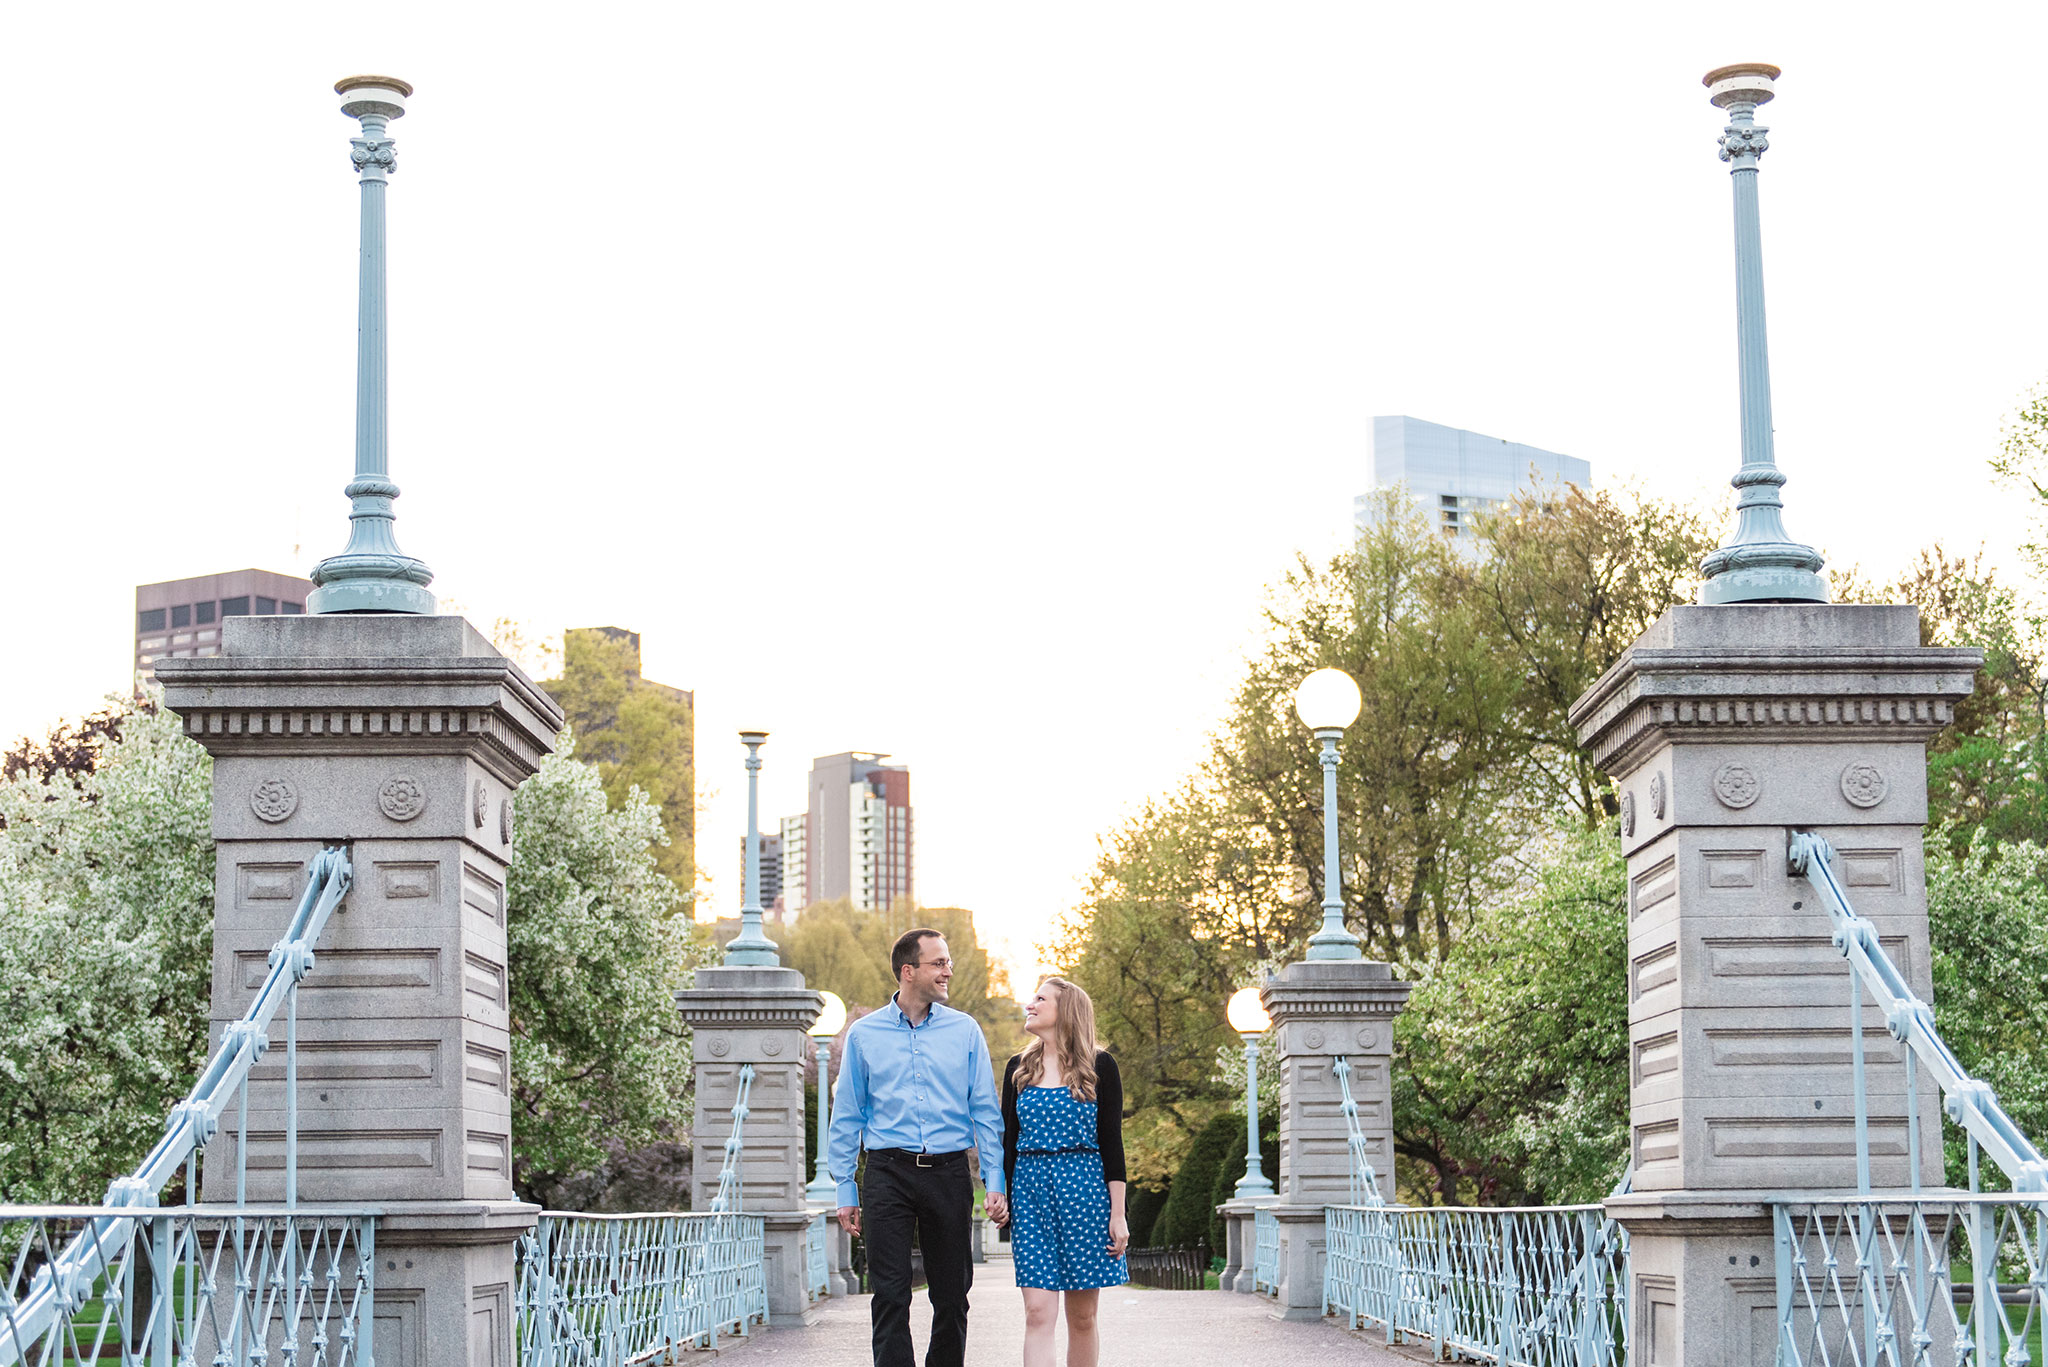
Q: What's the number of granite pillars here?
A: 4